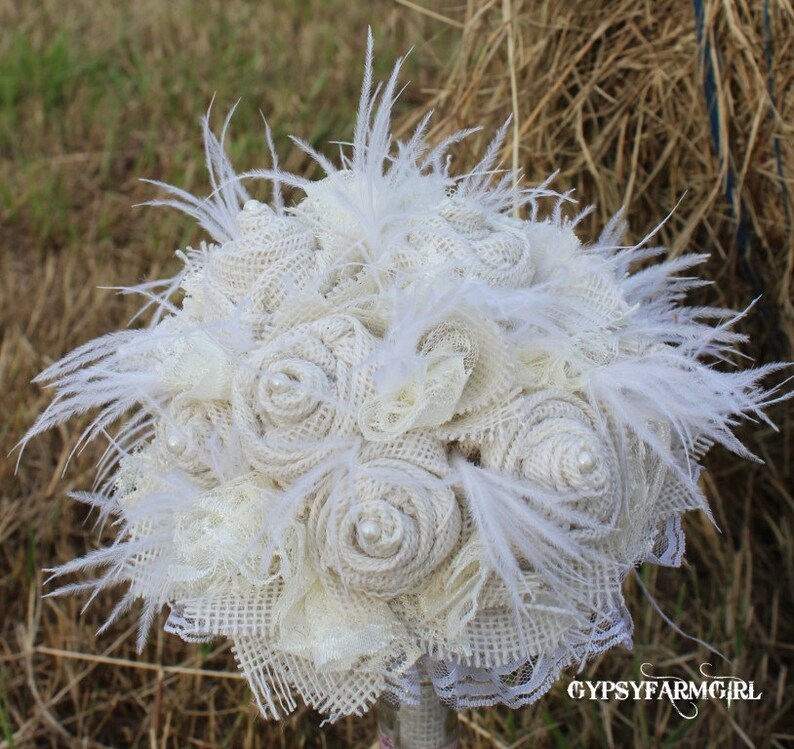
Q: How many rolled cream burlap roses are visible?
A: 6